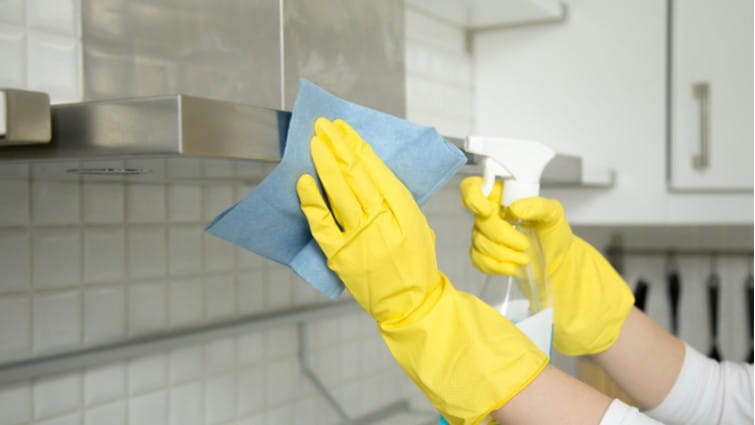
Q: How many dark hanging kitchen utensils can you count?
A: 4